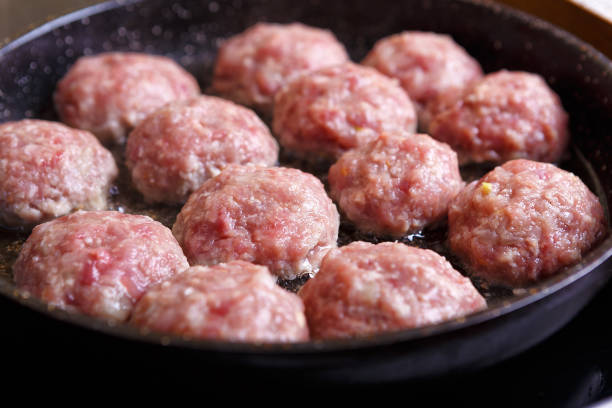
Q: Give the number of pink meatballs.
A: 13